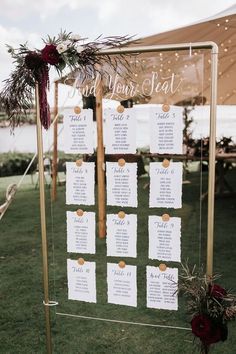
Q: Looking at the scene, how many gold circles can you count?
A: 12